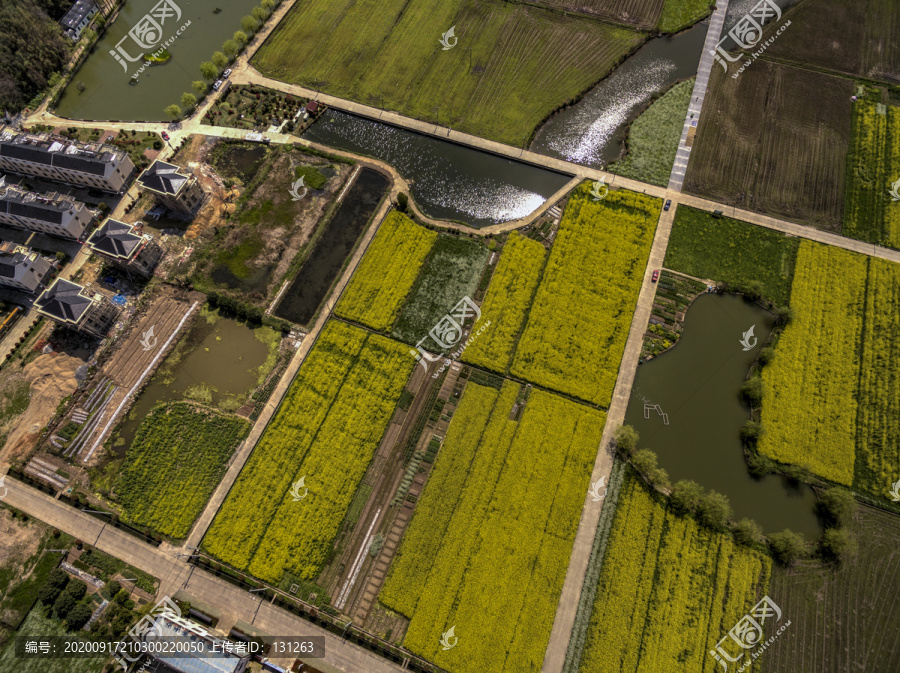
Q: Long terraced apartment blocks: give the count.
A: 3